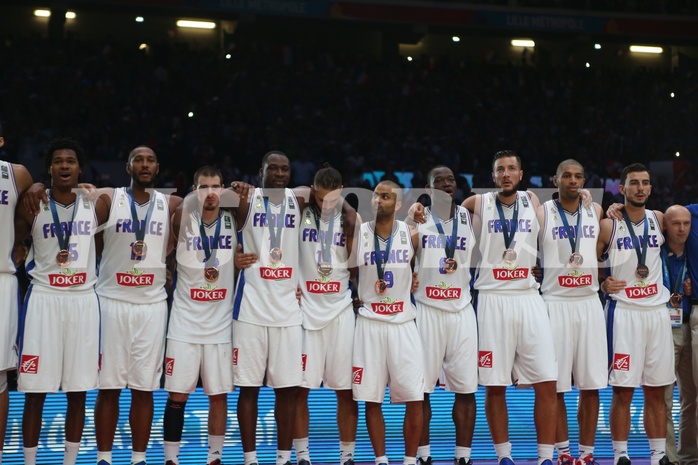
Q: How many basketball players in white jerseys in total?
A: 11